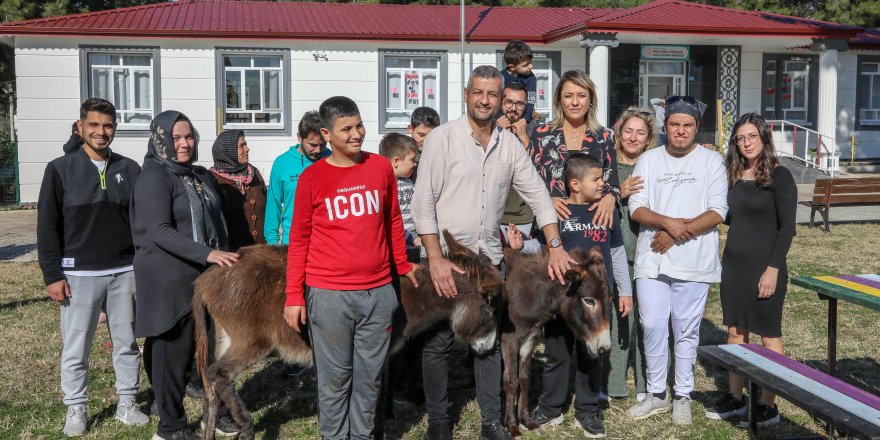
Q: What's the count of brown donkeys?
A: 2